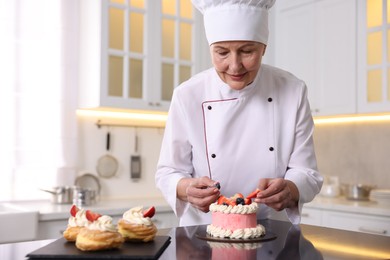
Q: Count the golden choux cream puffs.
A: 3